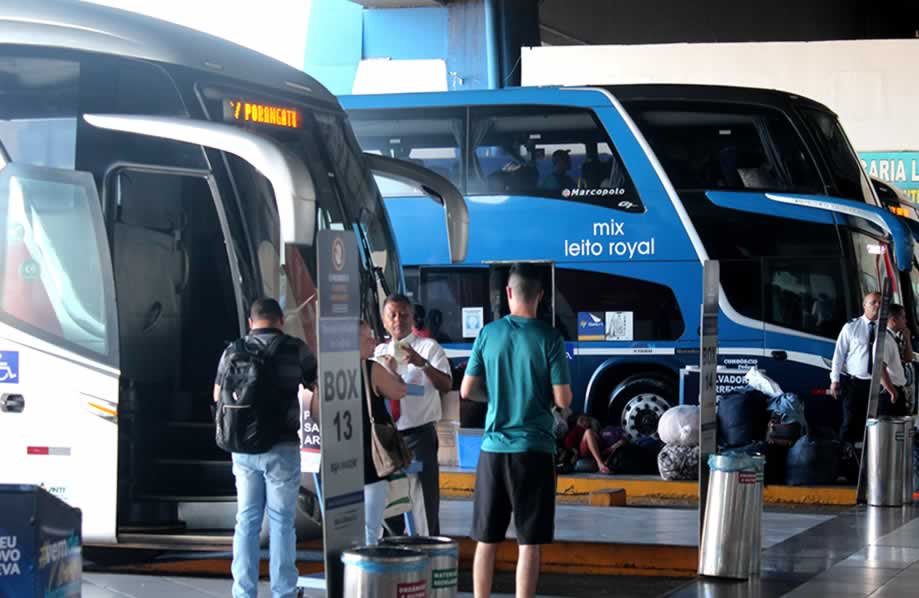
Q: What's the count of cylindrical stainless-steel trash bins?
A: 6